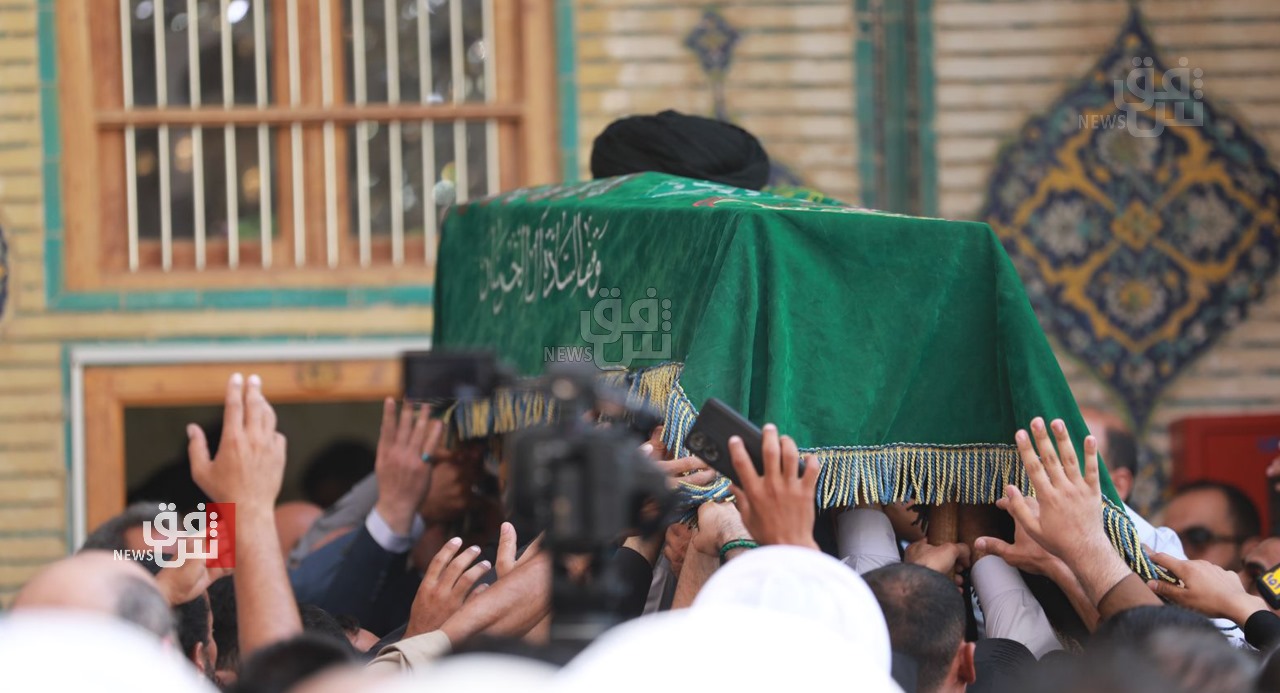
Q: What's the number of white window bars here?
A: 12